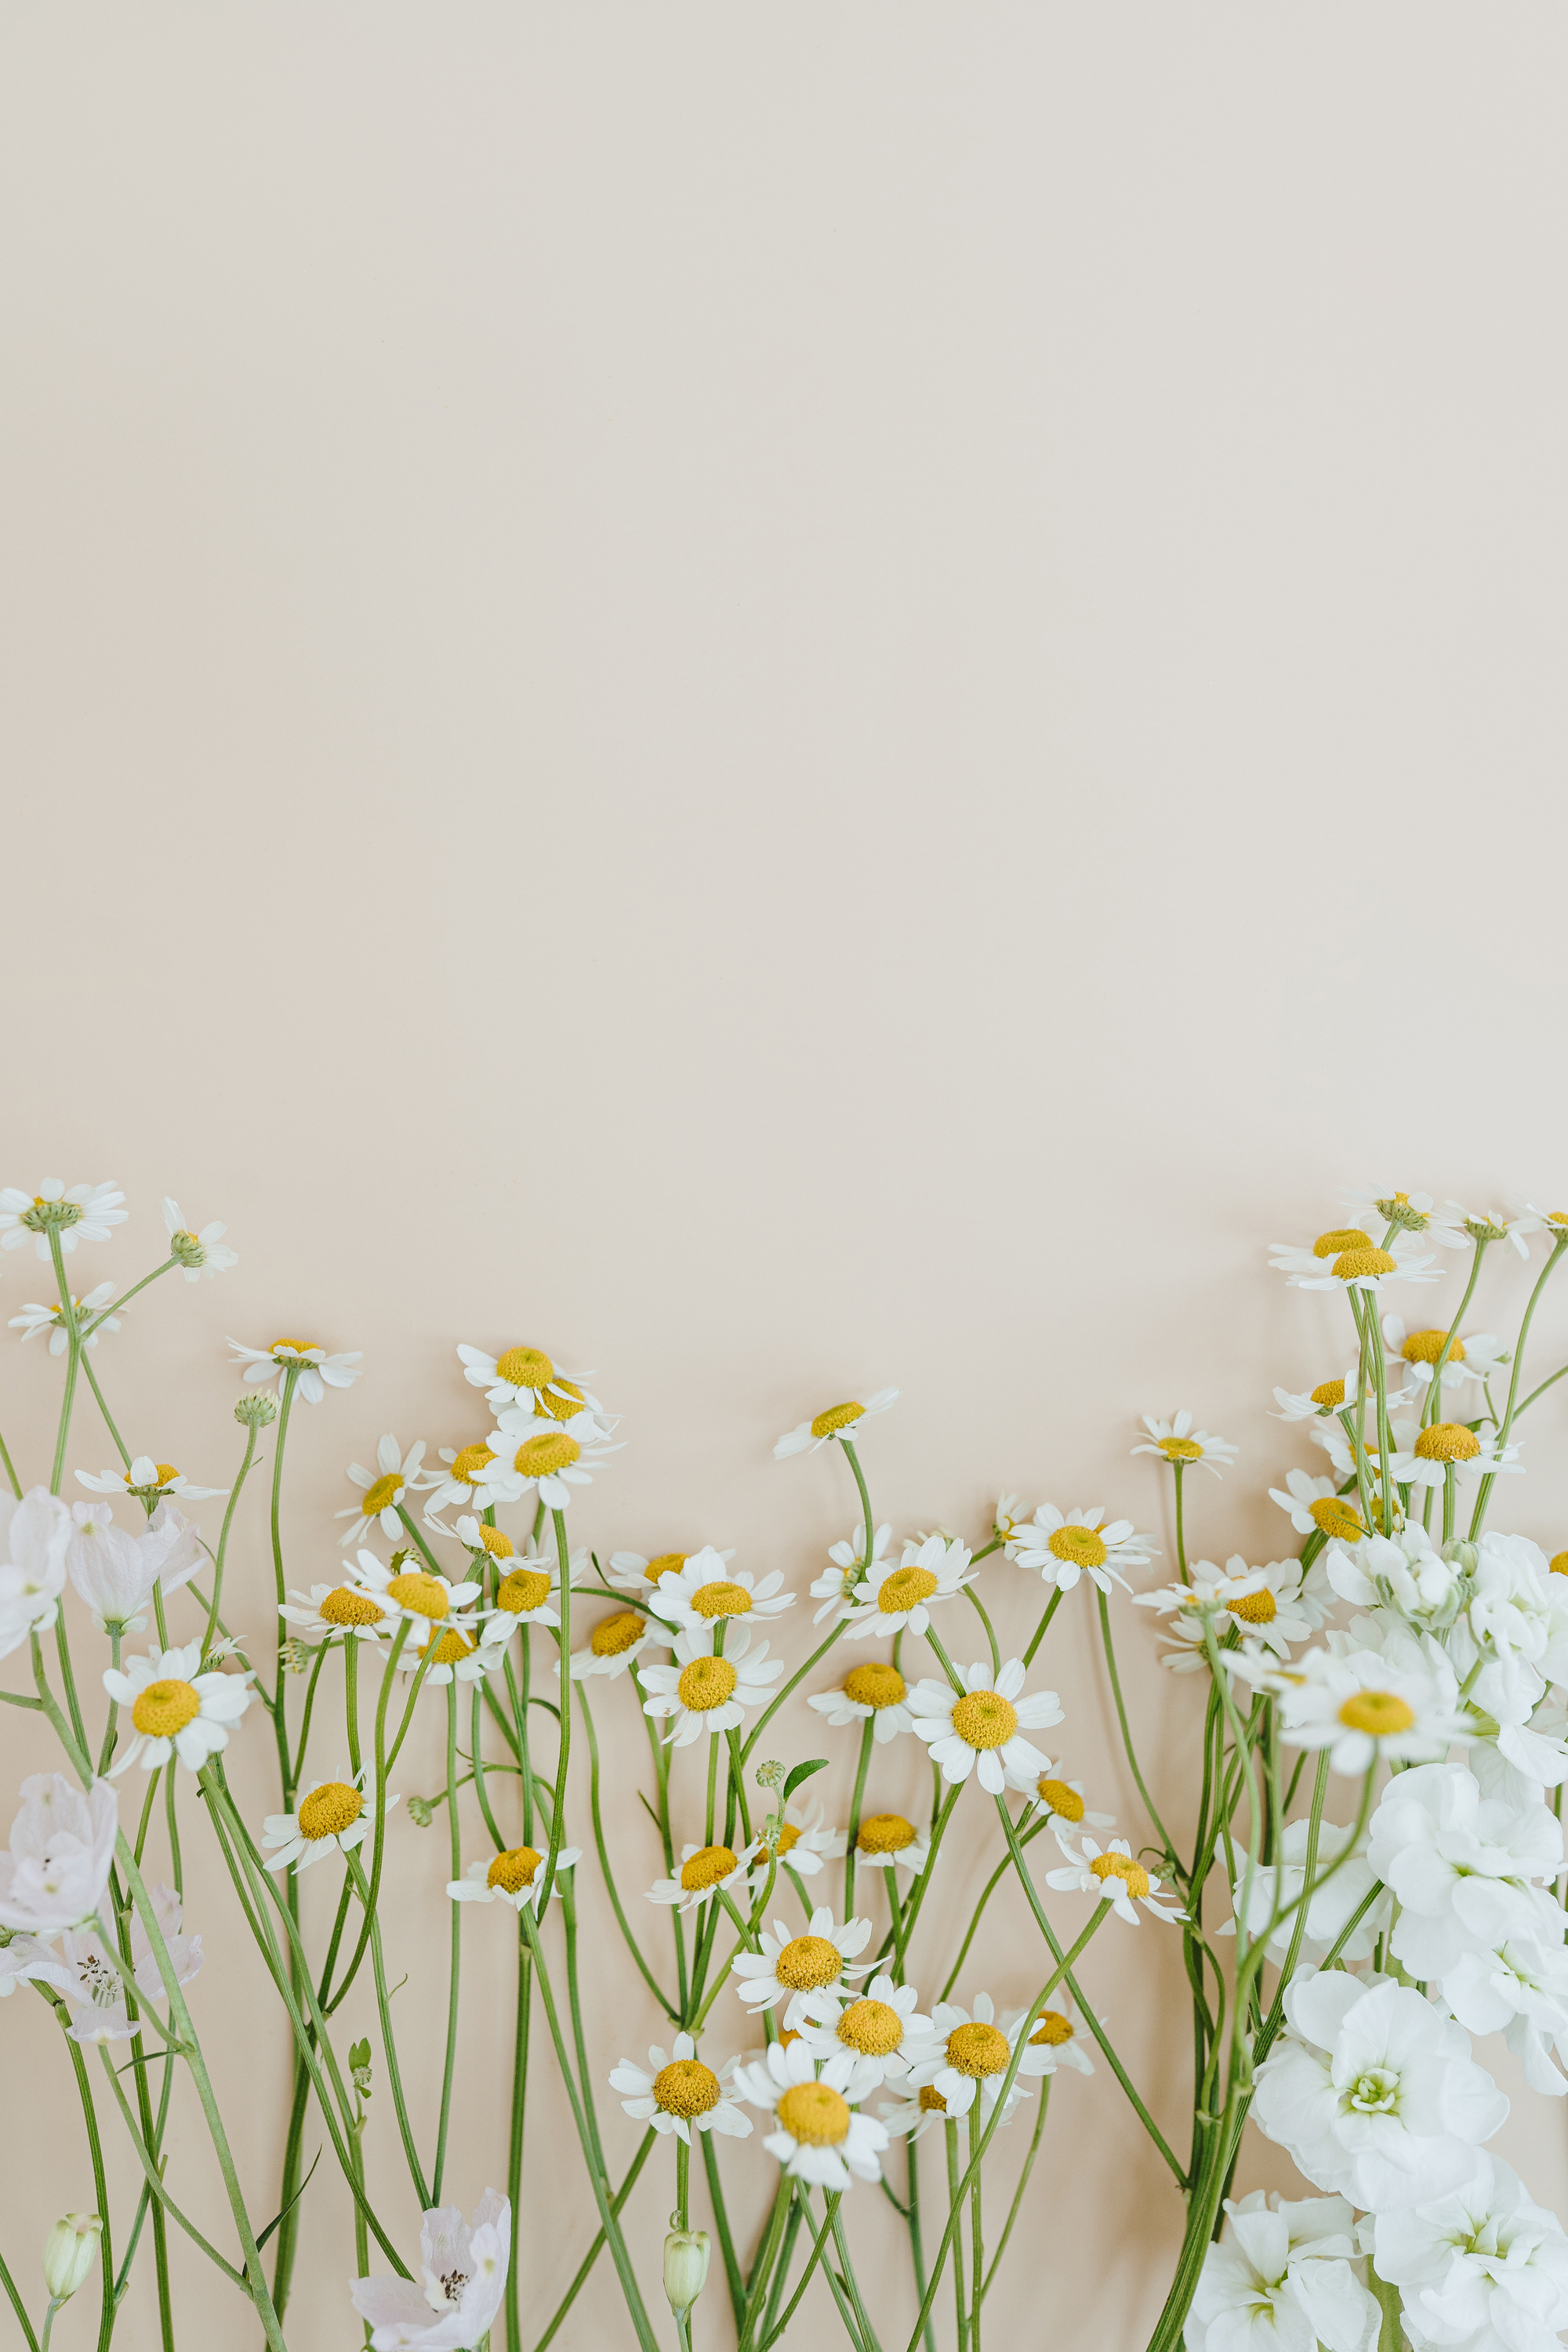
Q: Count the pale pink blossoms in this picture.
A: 5